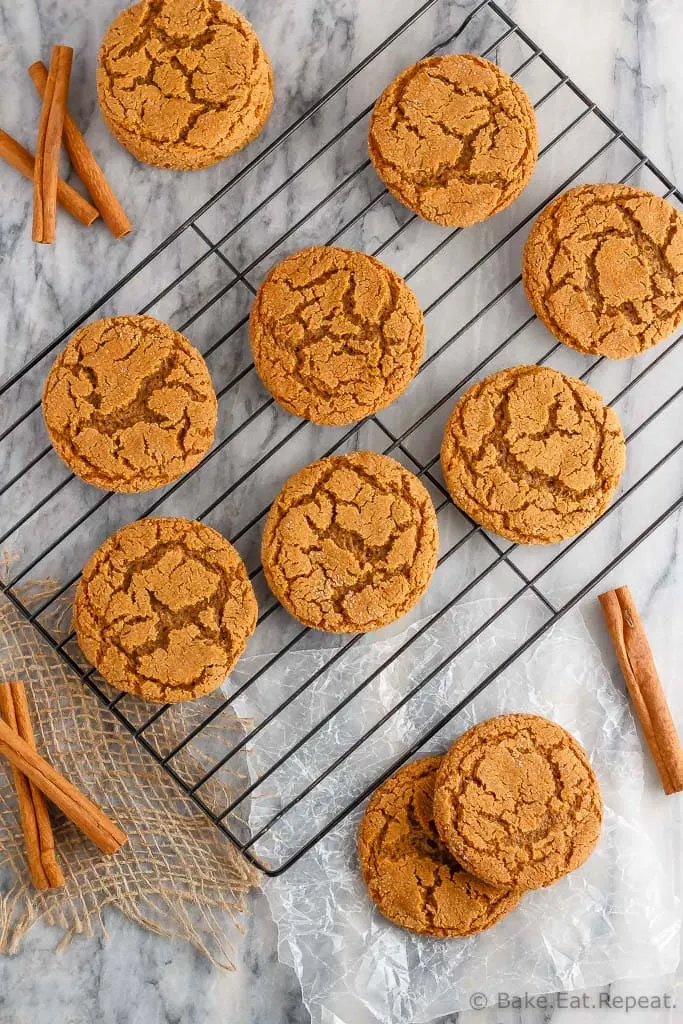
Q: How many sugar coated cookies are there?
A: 10